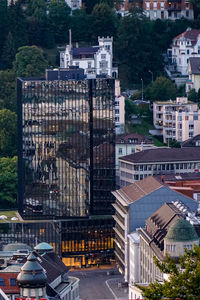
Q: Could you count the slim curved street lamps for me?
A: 2